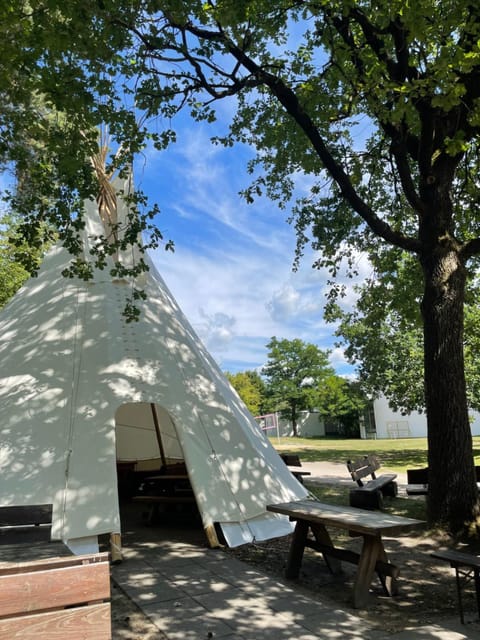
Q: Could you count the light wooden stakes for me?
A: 2